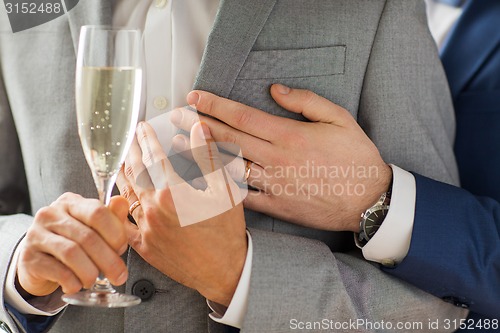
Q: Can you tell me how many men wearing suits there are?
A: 2